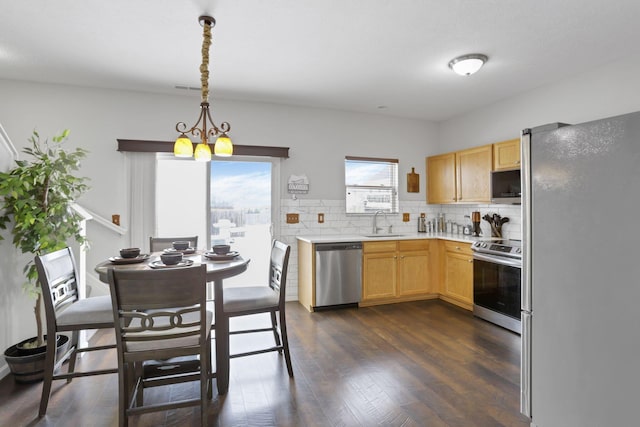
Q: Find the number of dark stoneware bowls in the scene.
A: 4